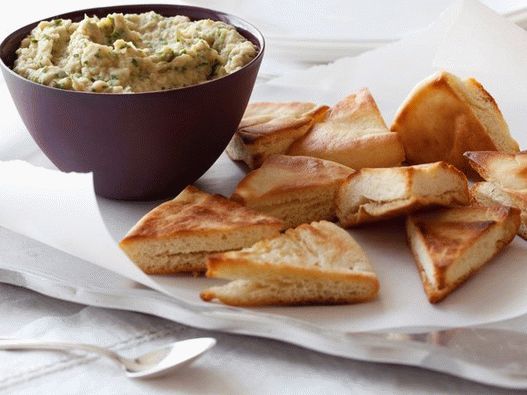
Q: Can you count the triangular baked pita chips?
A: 9